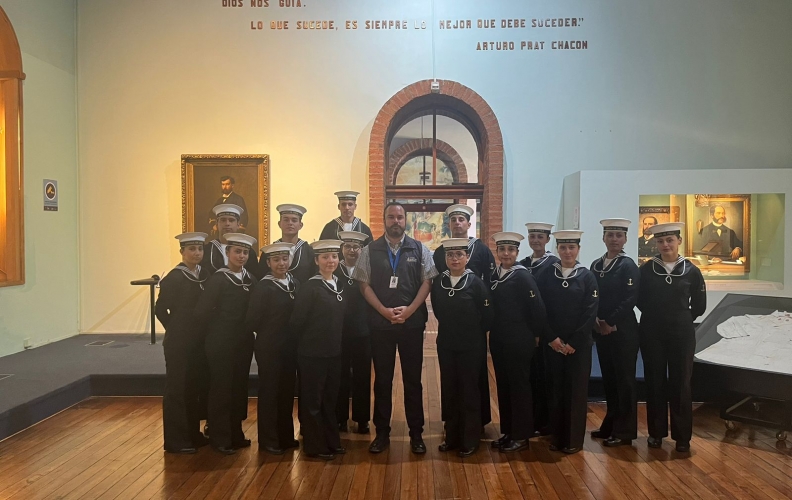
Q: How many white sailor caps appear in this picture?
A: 15